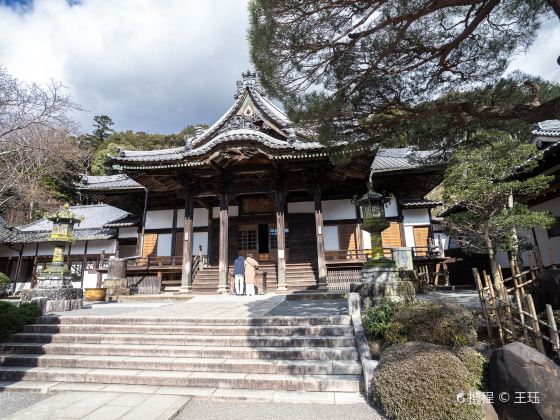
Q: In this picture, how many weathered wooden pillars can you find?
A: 4